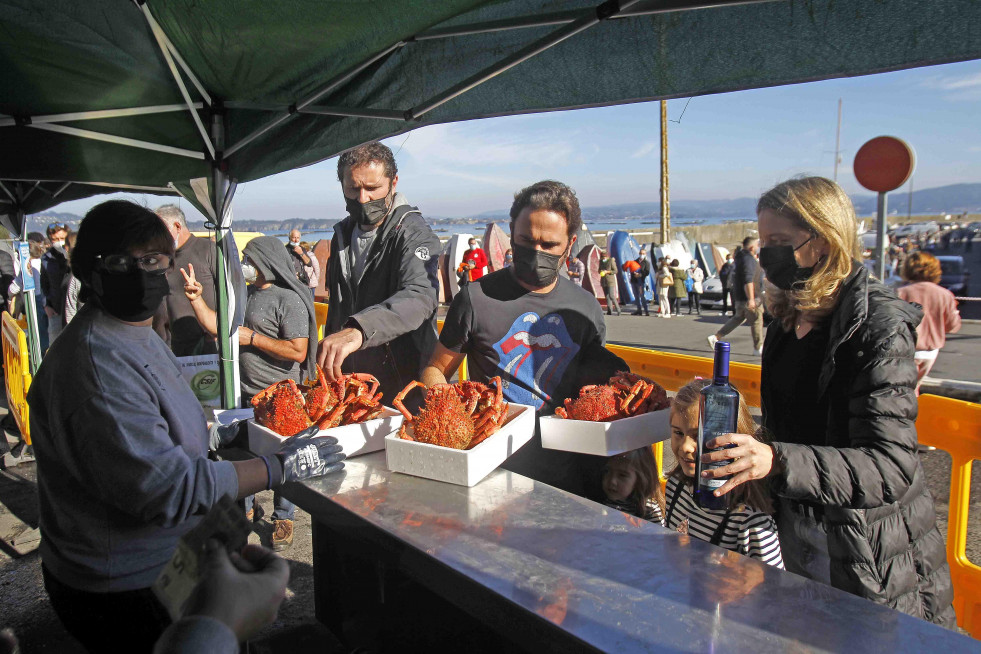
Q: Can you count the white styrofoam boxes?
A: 3